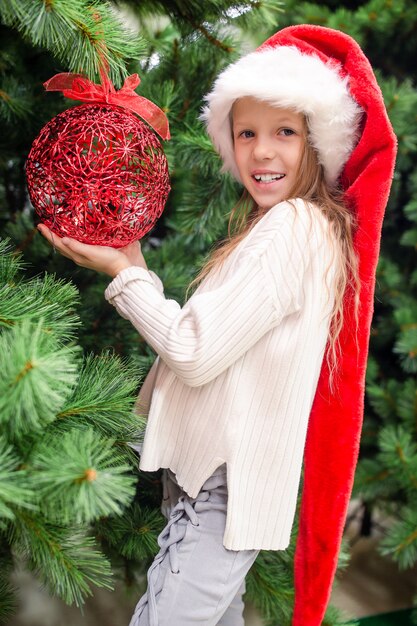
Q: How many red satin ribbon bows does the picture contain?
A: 1